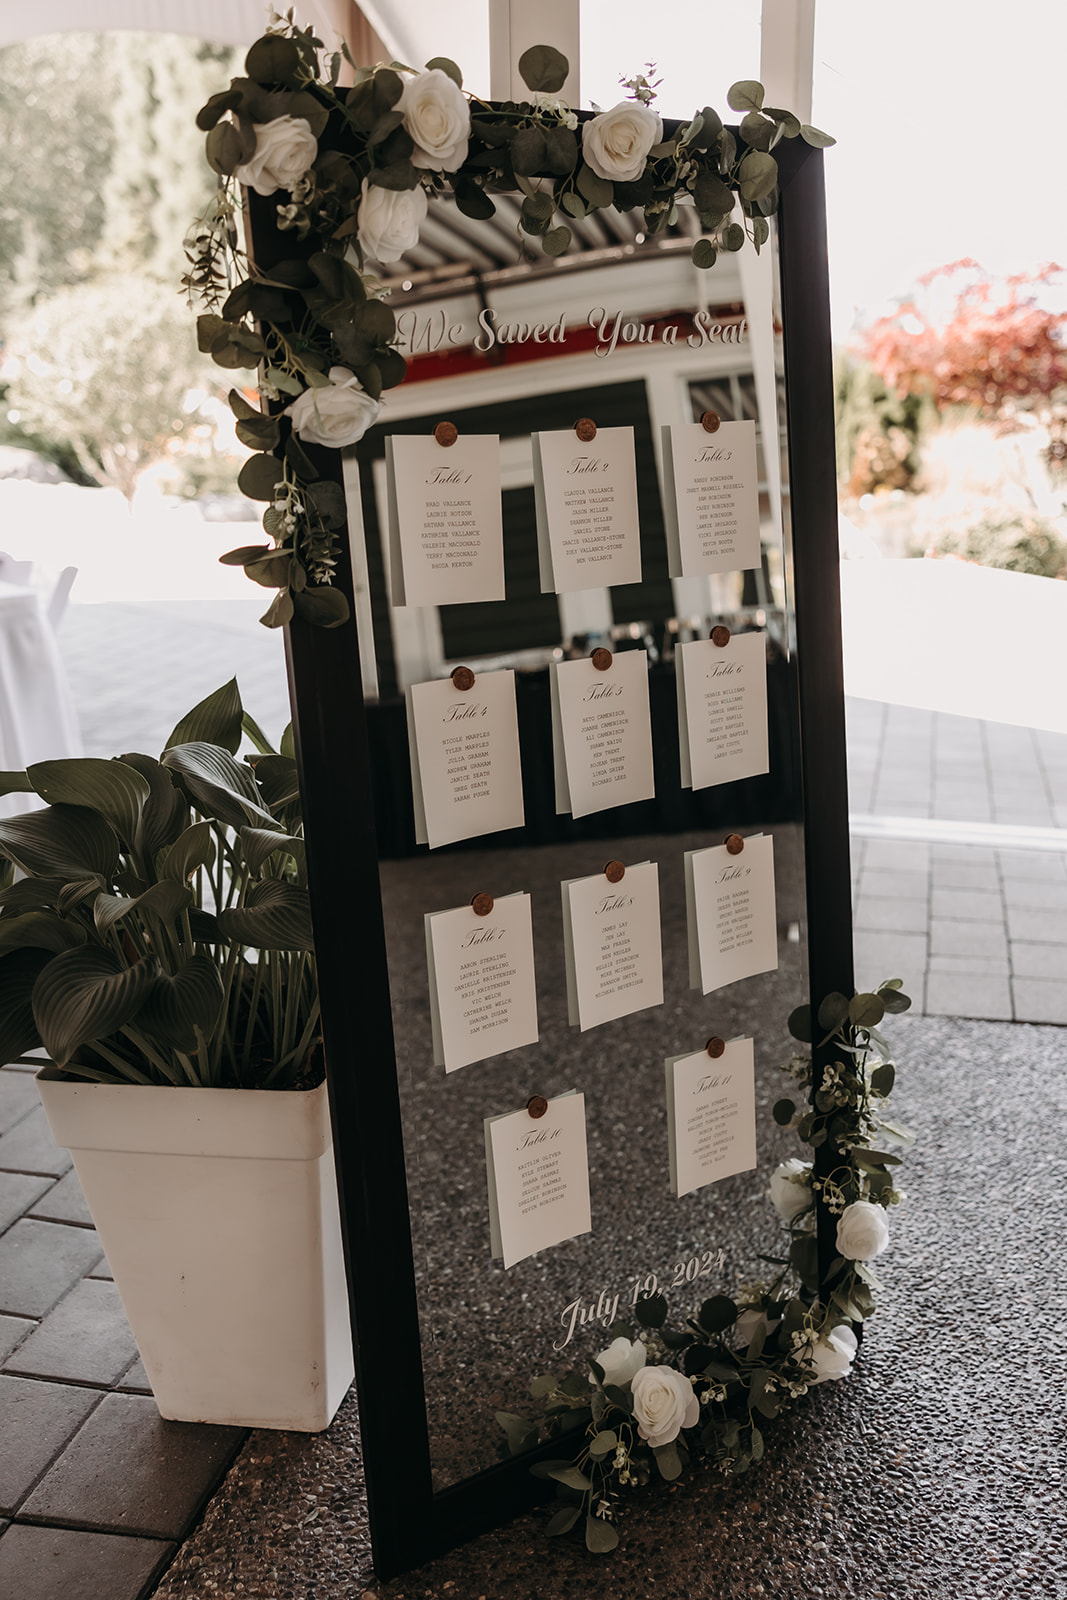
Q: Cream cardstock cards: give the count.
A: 11